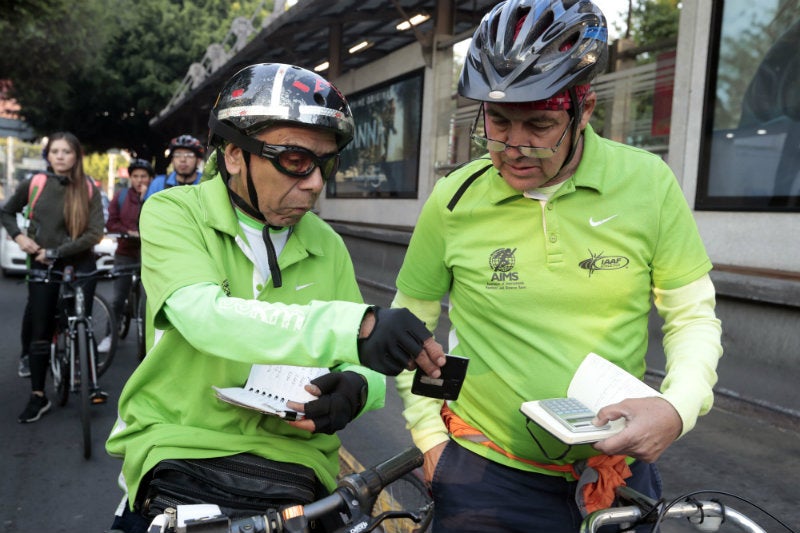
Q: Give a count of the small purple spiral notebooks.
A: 0